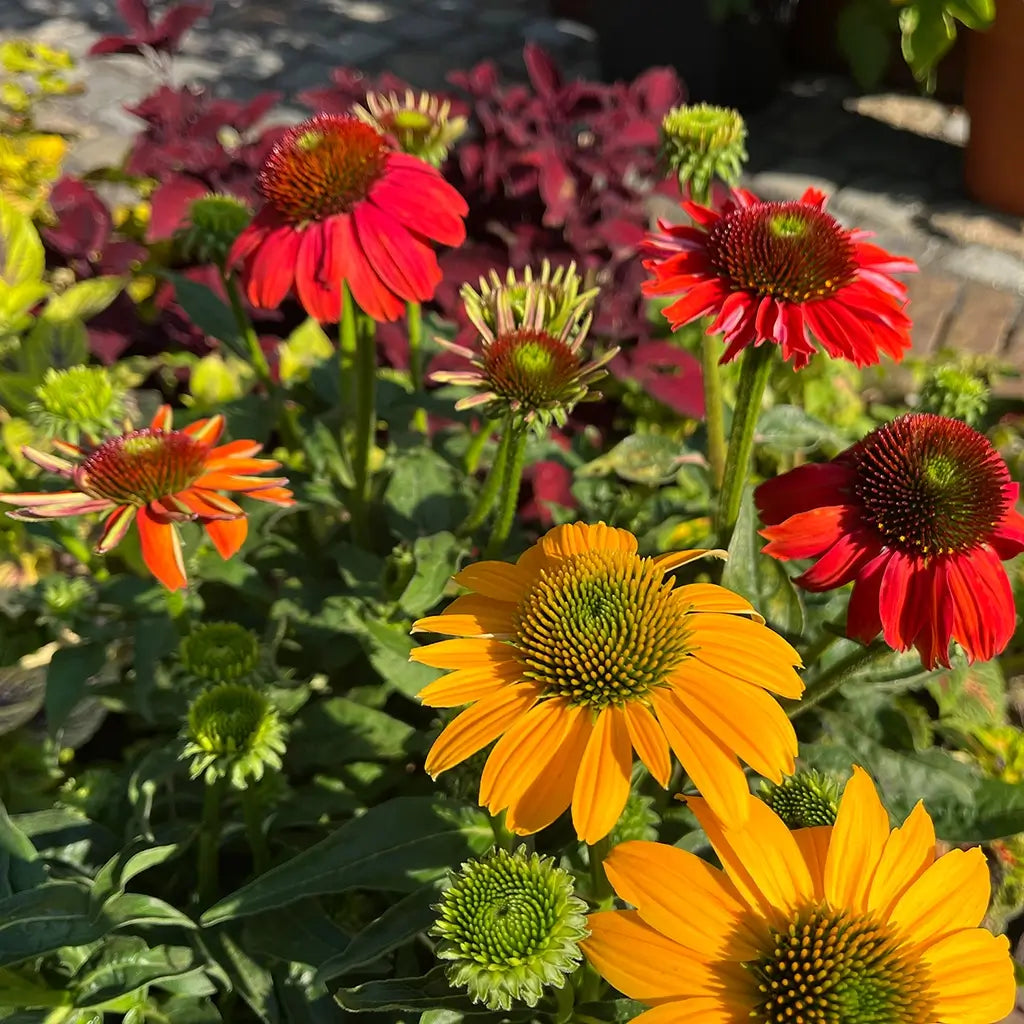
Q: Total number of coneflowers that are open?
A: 6